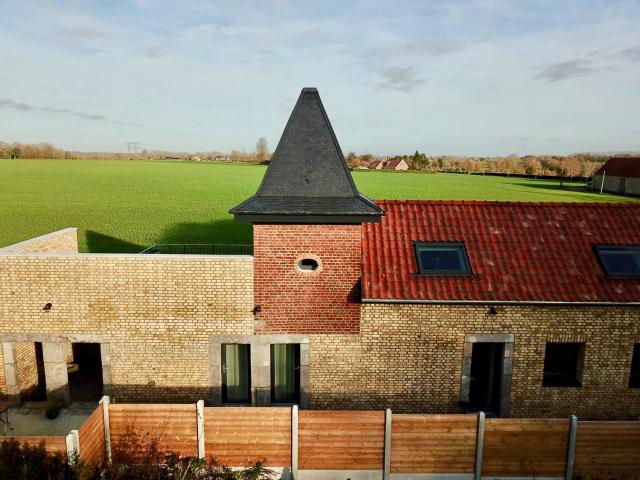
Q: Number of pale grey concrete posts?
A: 7